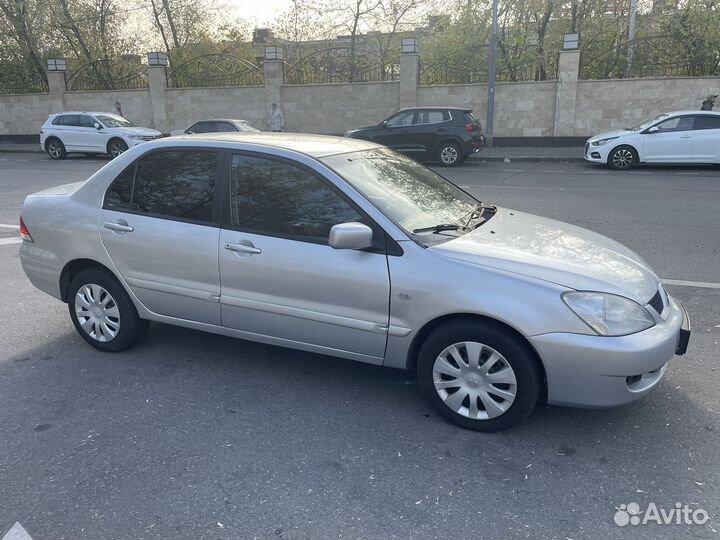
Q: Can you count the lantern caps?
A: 5